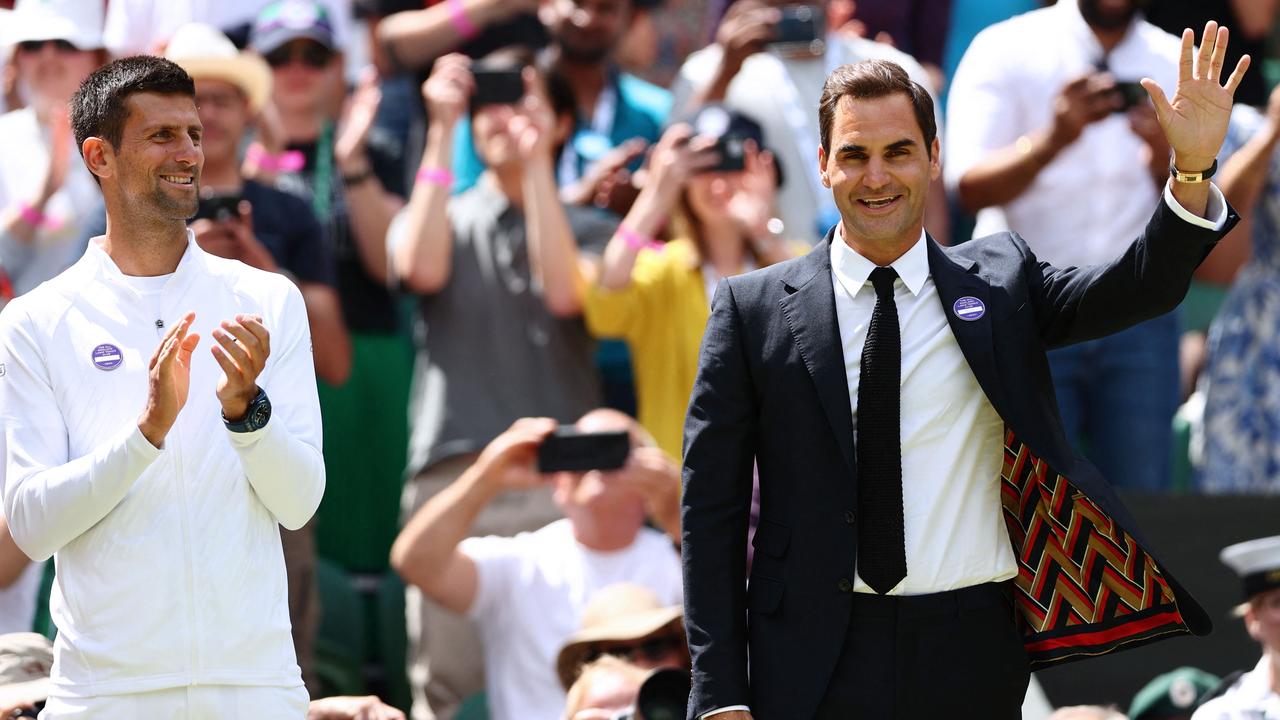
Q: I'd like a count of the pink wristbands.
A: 5